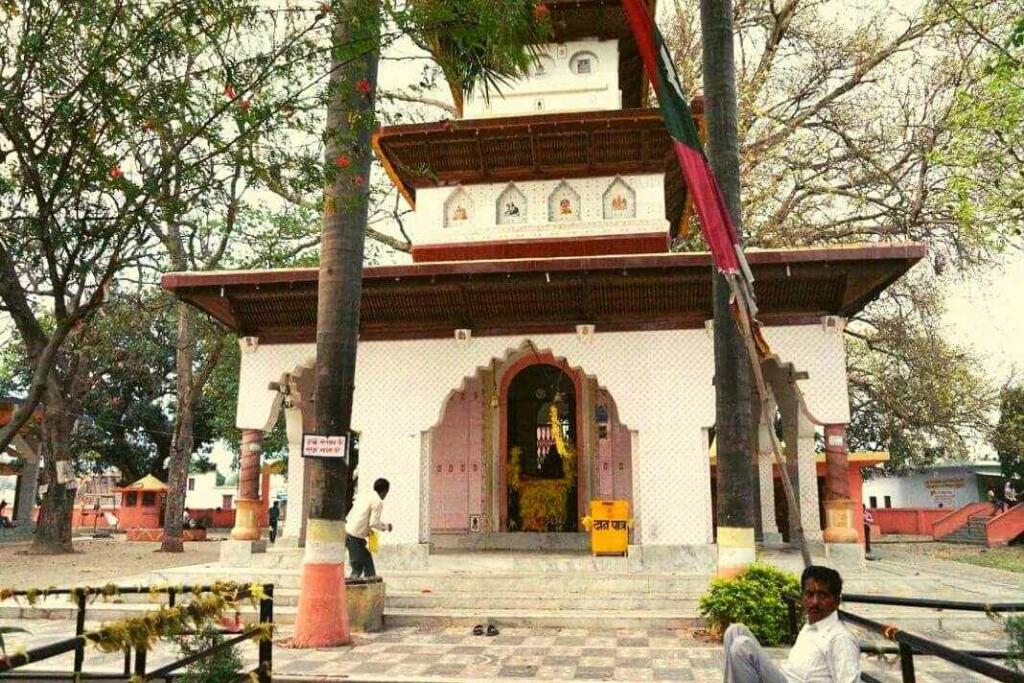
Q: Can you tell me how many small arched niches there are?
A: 4